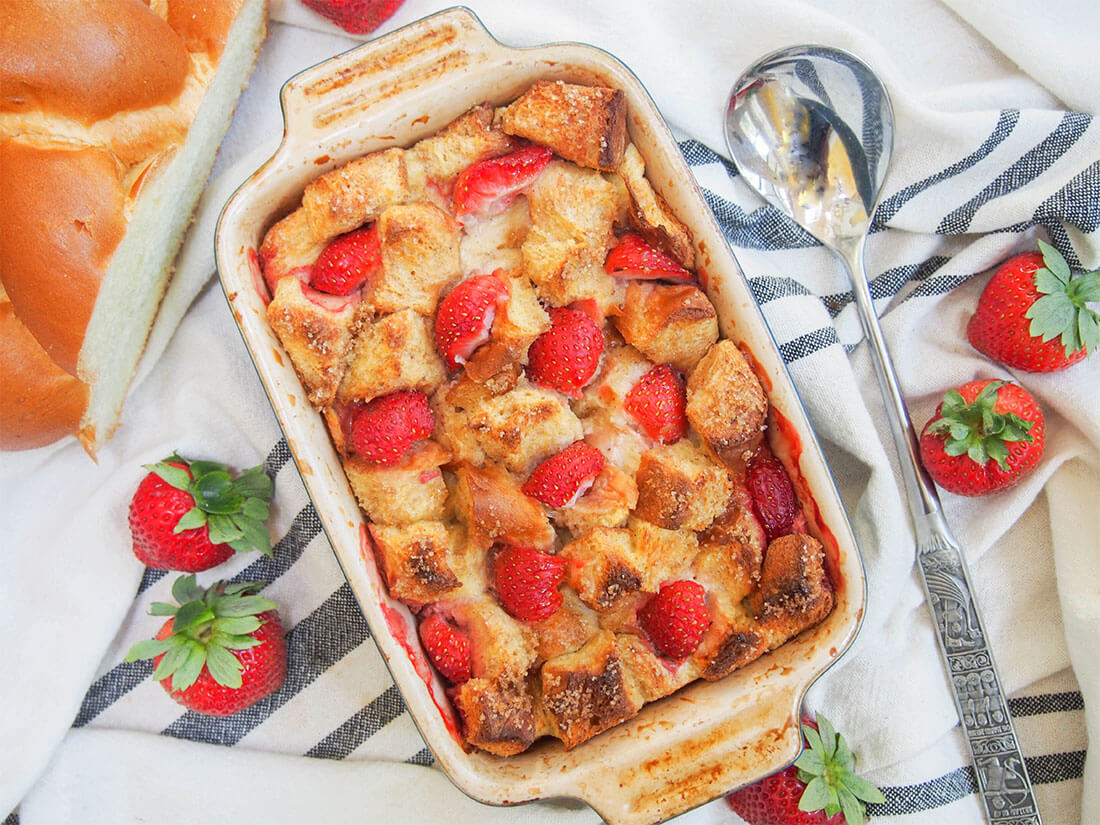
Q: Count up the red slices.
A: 12